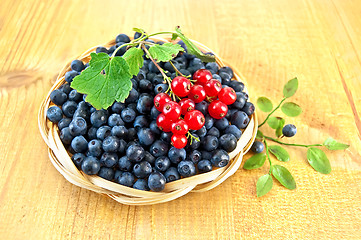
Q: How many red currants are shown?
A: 13